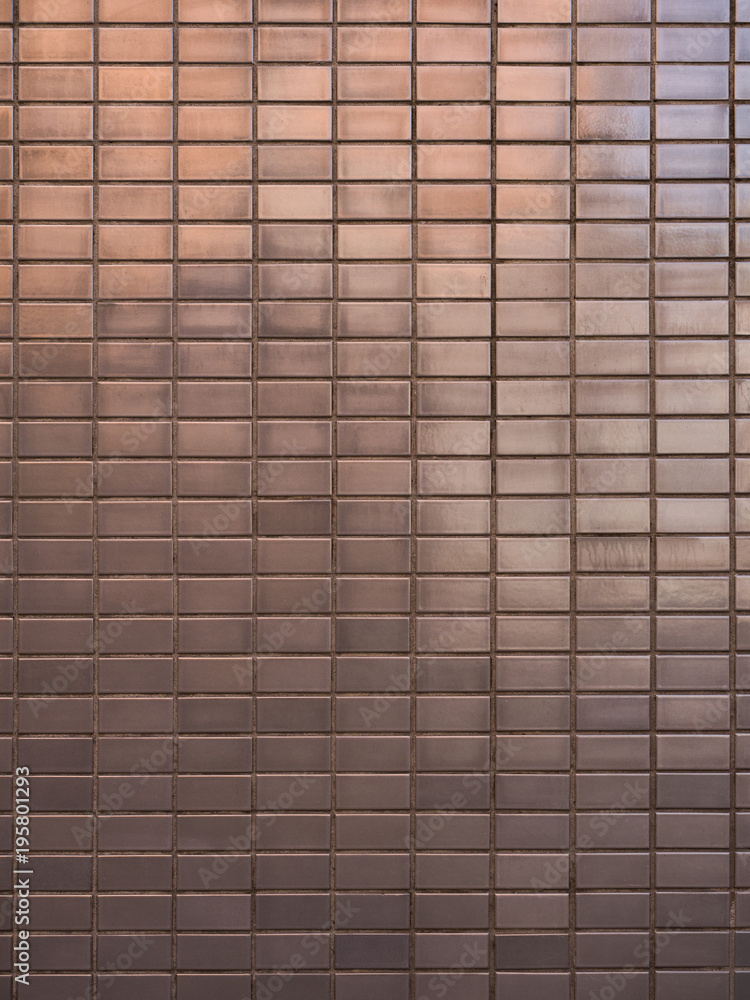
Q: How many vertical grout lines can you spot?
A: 10